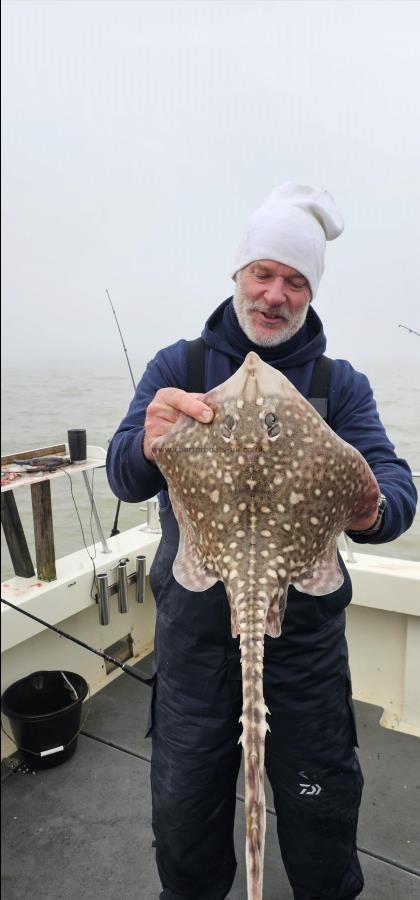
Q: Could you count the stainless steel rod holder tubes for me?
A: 3